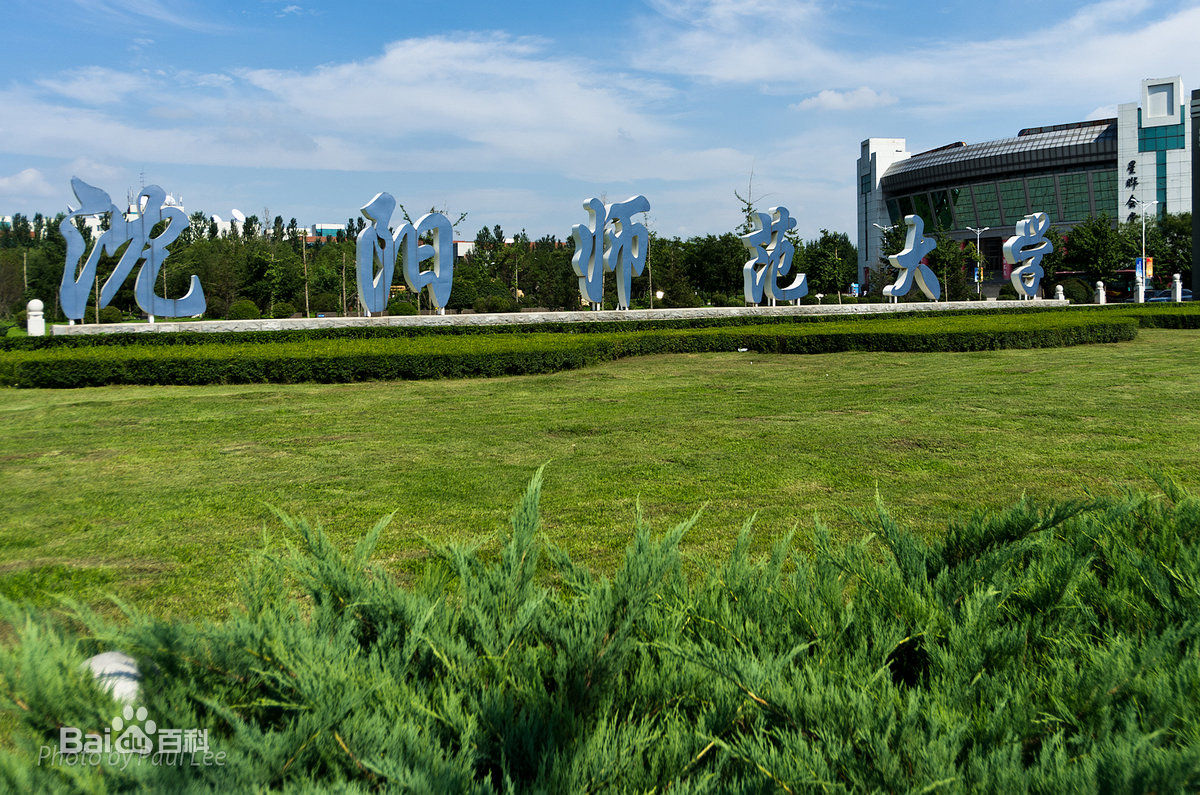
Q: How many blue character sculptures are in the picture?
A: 6